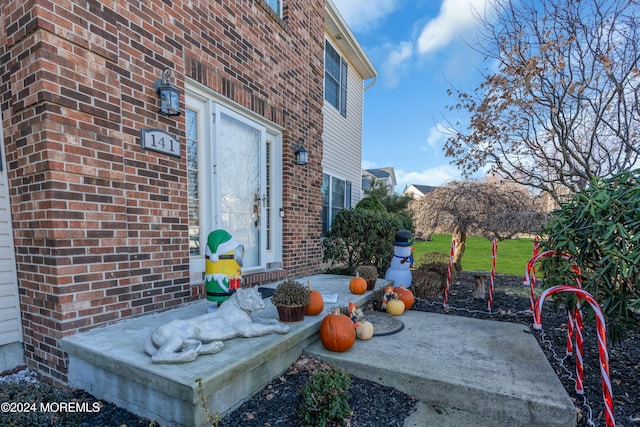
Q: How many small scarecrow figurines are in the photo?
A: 2